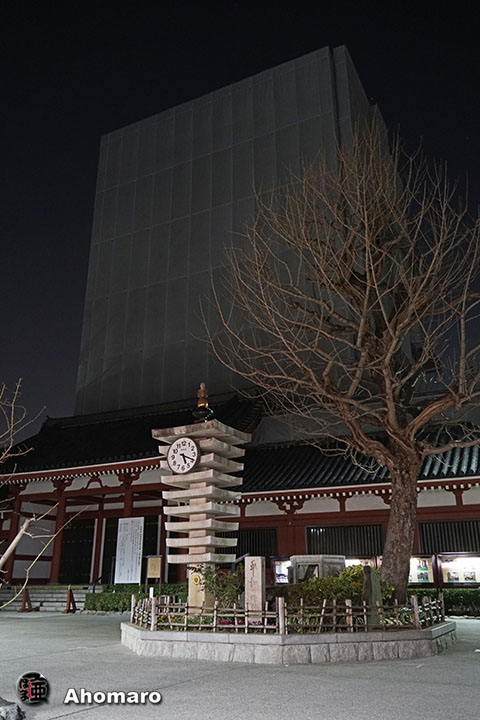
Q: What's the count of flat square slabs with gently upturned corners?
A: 9